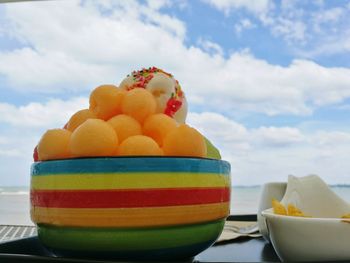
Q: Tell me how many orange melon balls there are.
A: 9